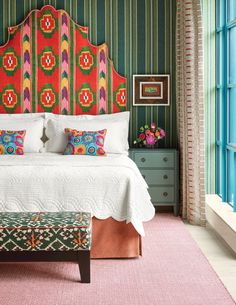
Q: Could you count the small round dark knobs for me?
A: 5